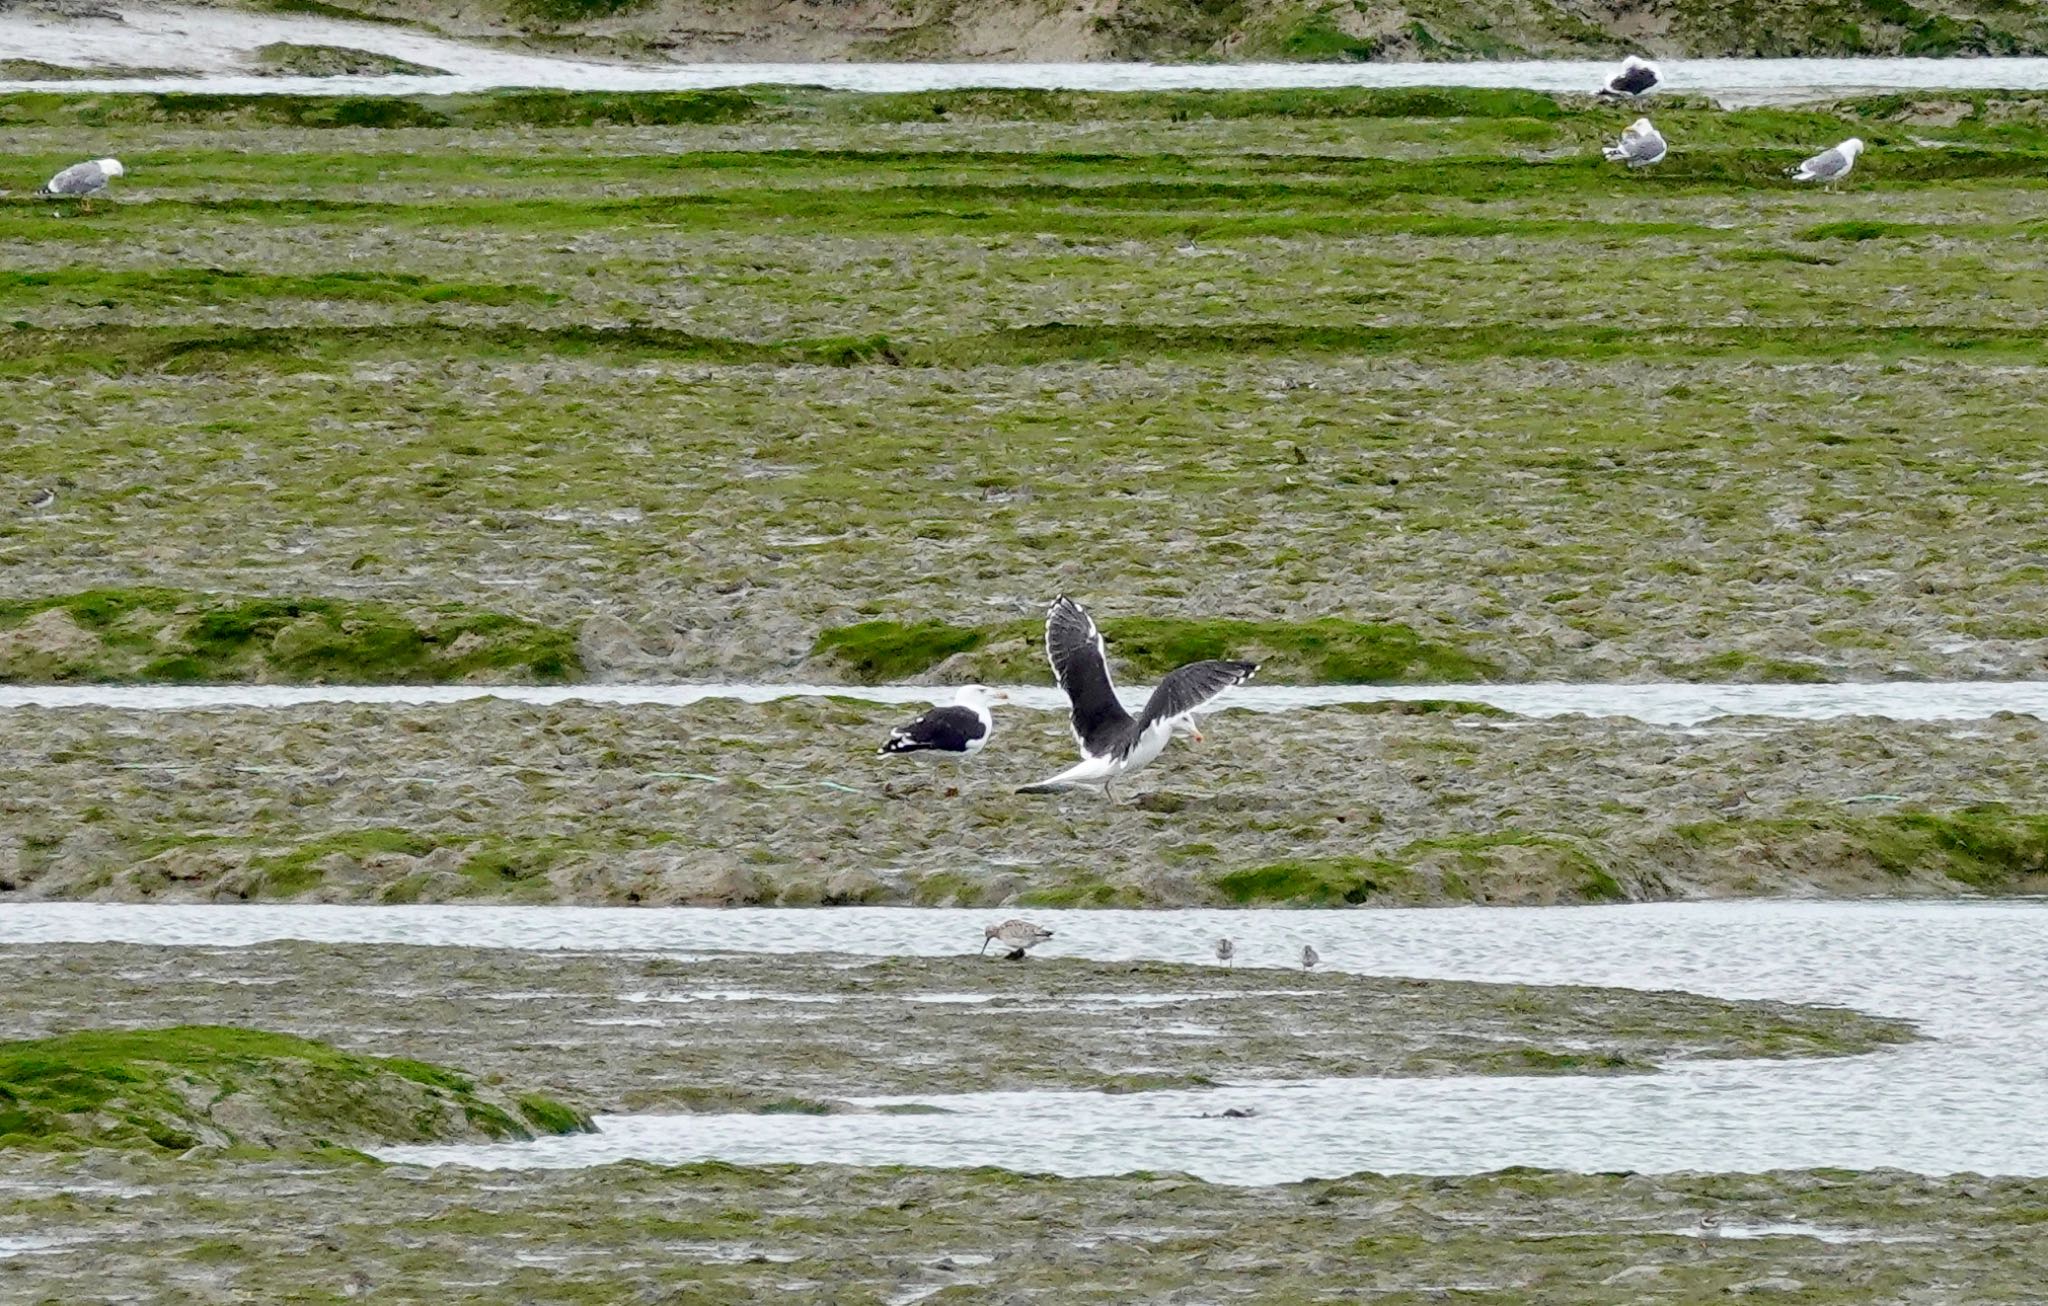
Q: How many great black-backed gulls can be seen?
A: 3